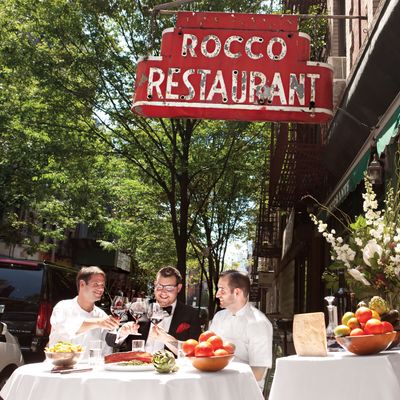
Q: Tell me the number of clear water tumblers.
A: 3